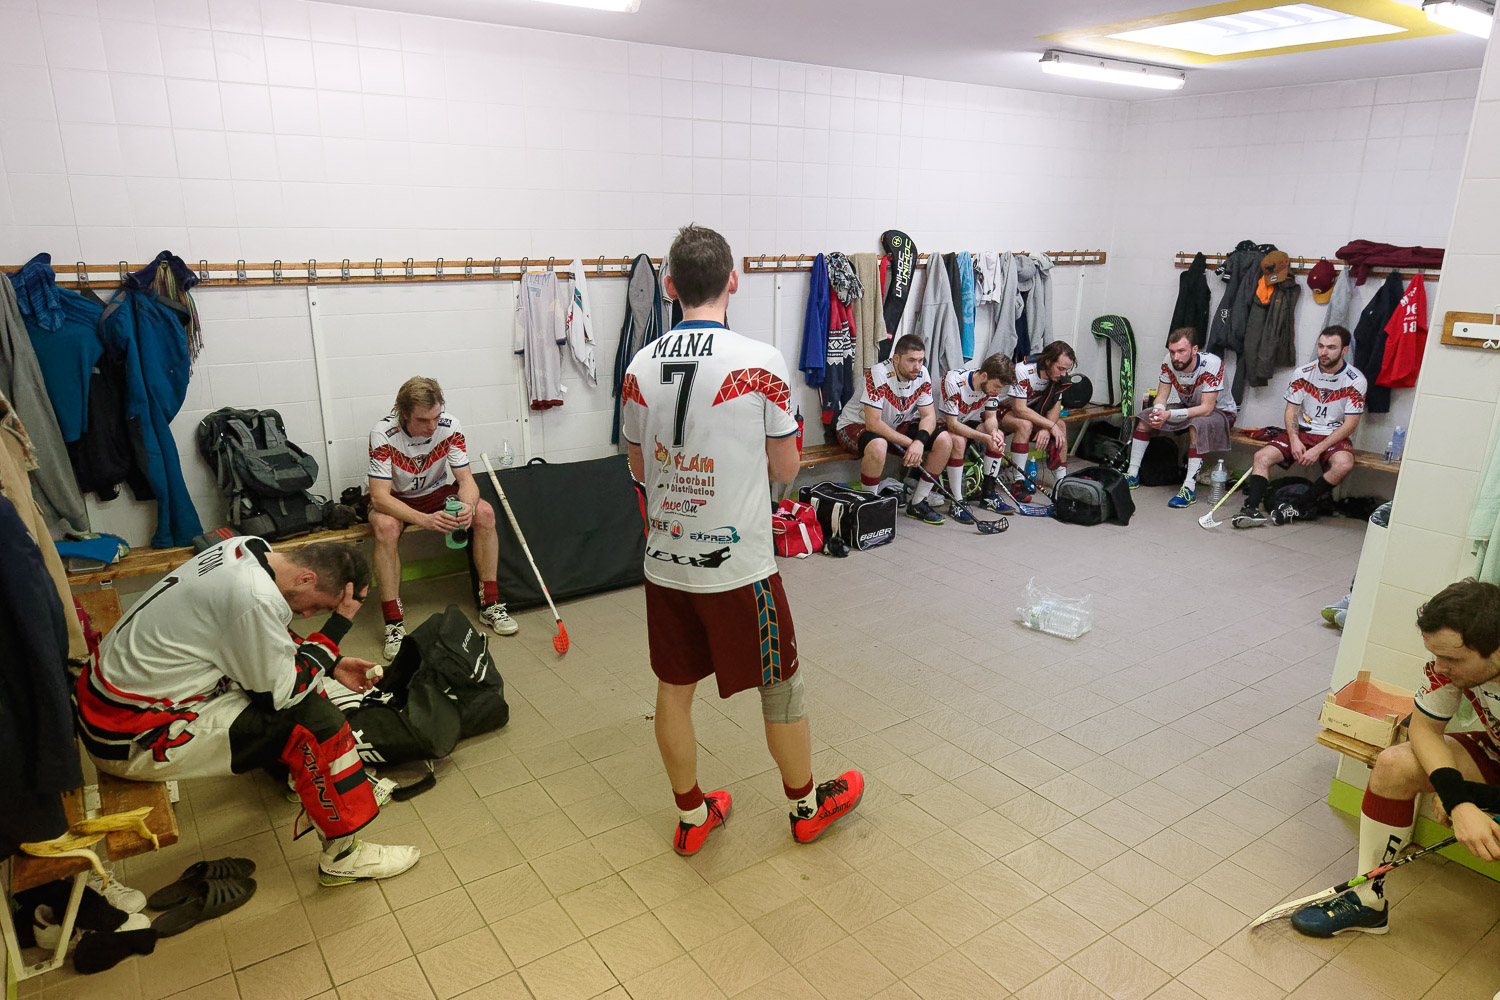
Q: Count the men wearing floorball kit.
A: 9